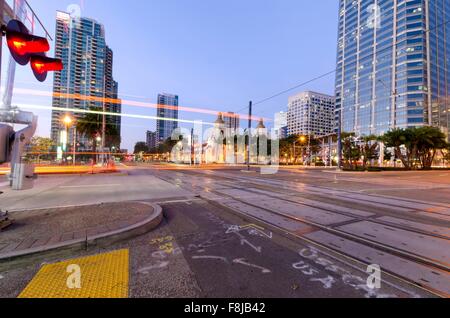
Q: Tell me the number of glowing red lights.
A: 2